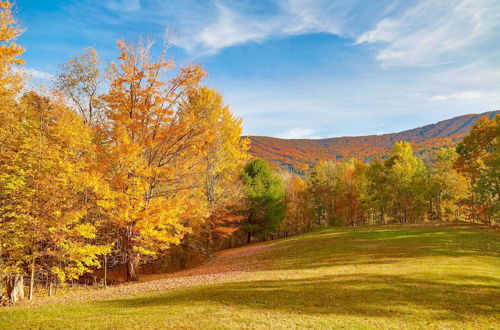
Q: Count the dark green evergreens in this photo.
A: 1